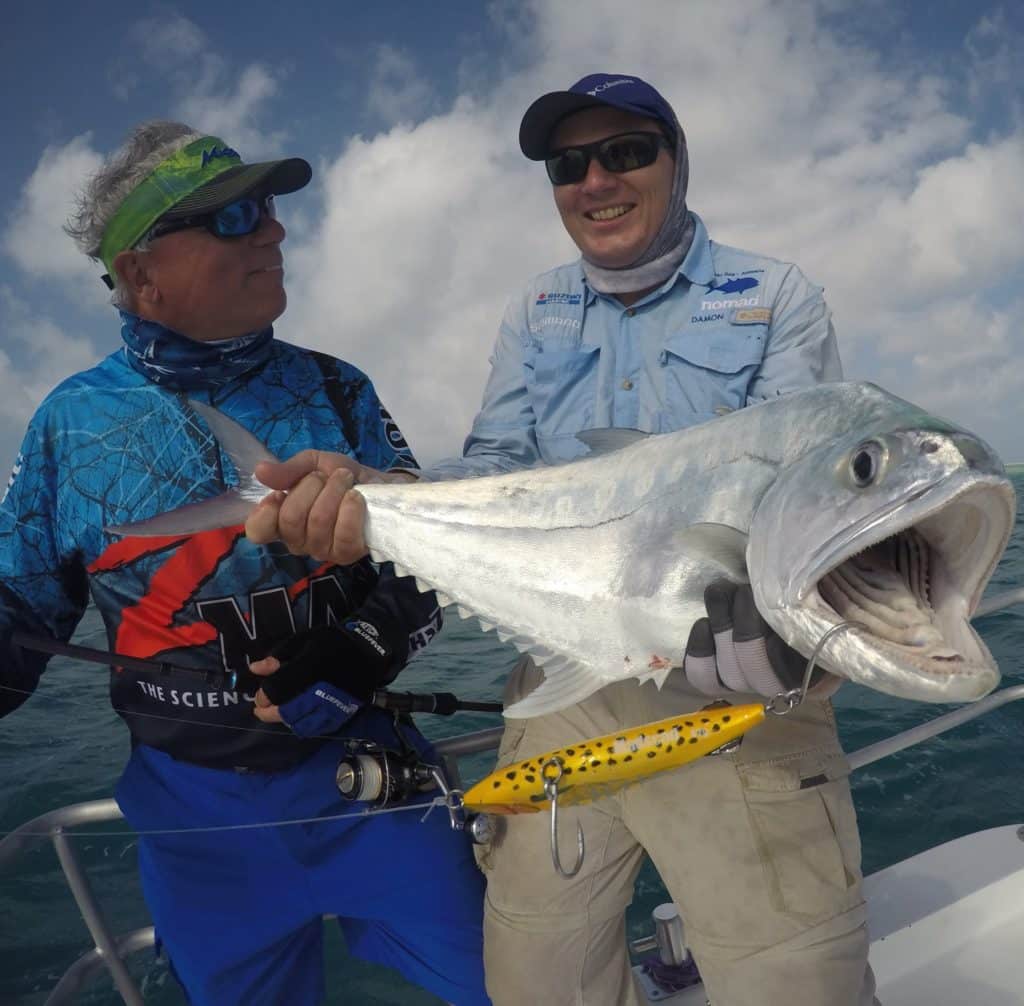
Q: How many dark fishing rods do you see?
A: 1